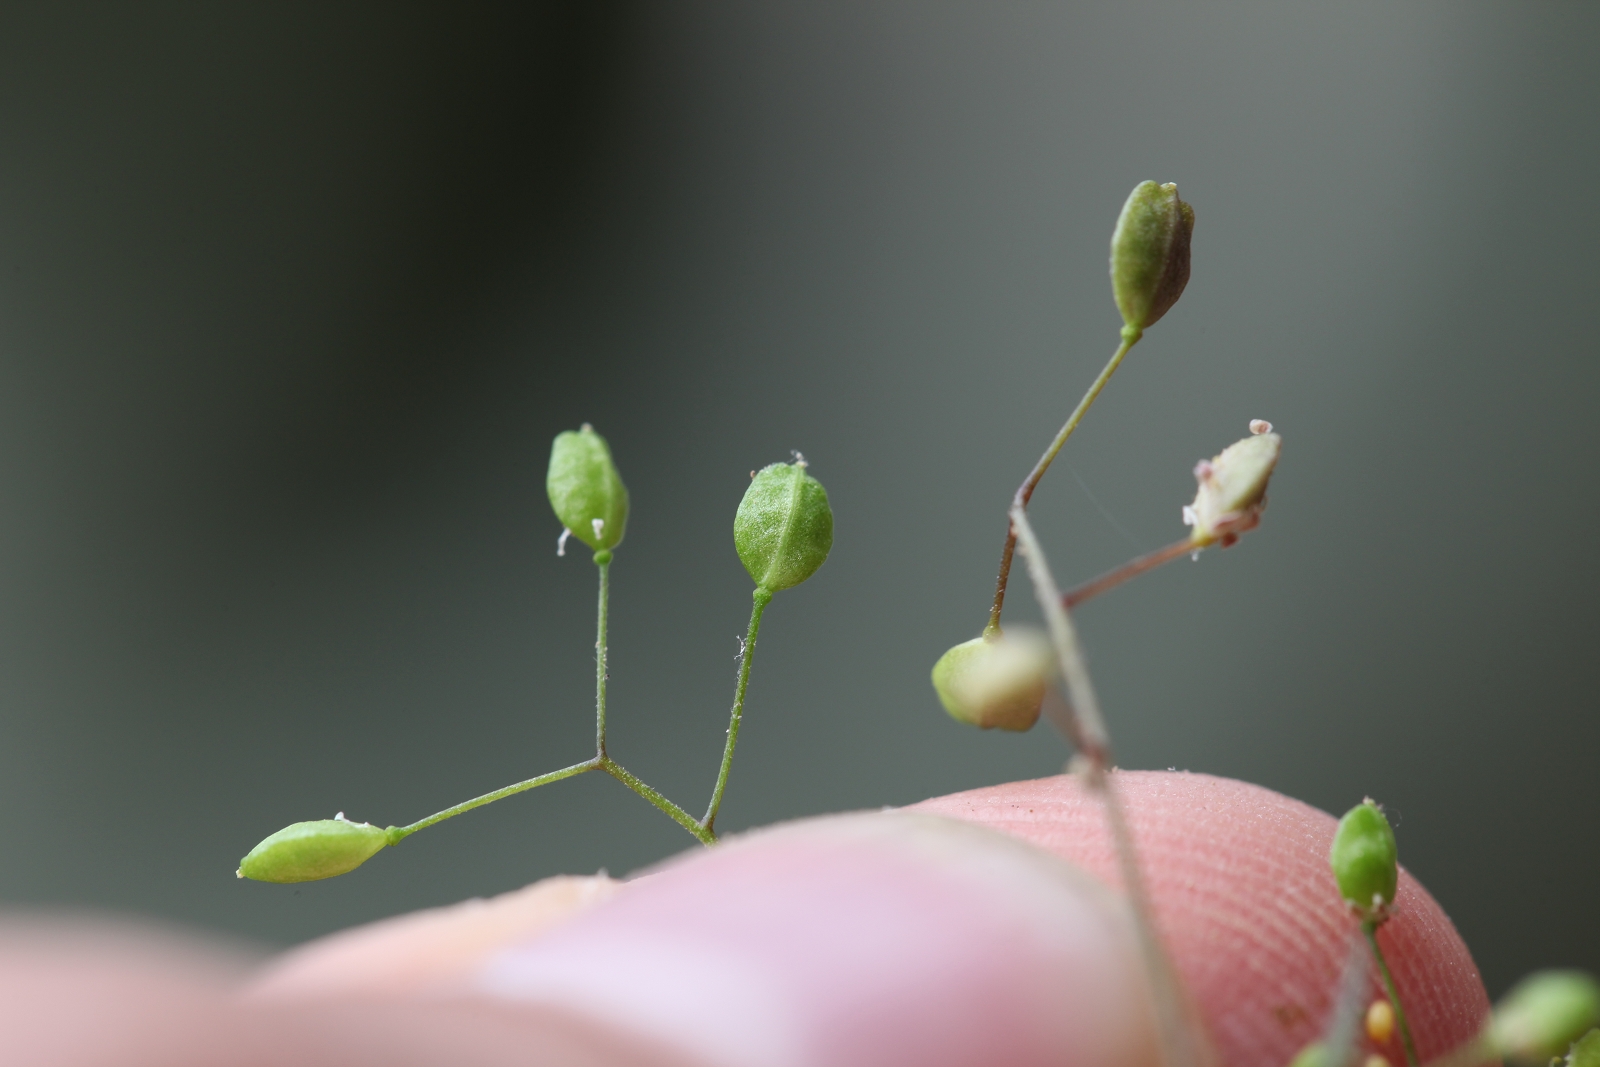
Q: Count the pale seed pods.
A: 2